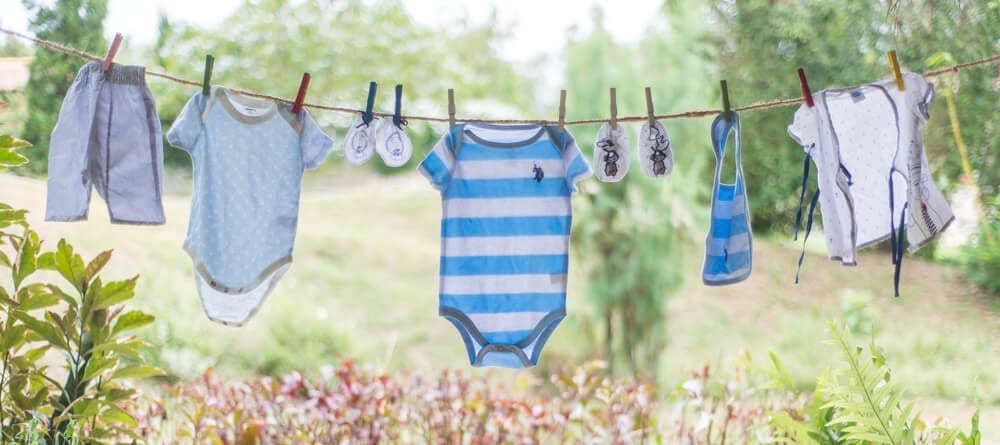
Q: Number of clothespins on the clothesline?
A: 12